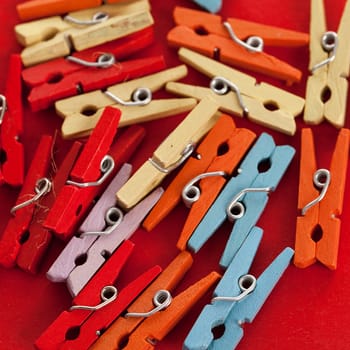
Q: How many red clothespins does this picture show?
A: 5